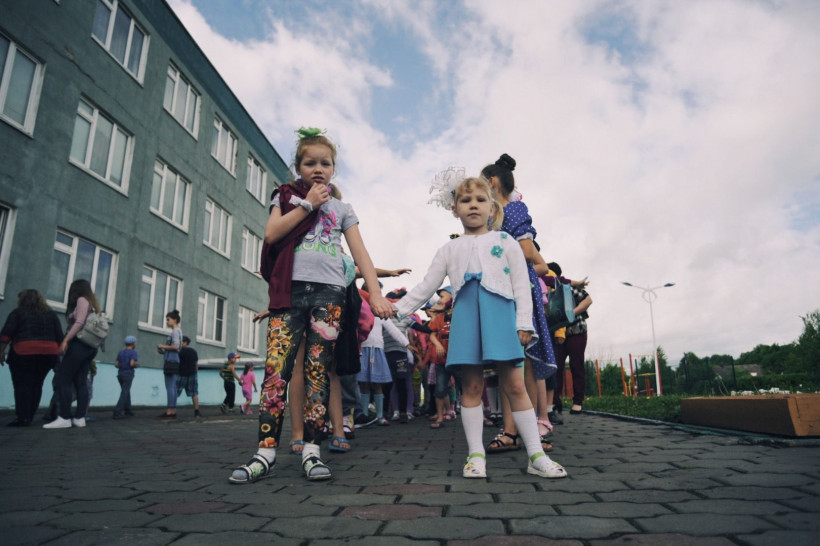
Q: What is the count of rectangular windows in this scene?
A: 14